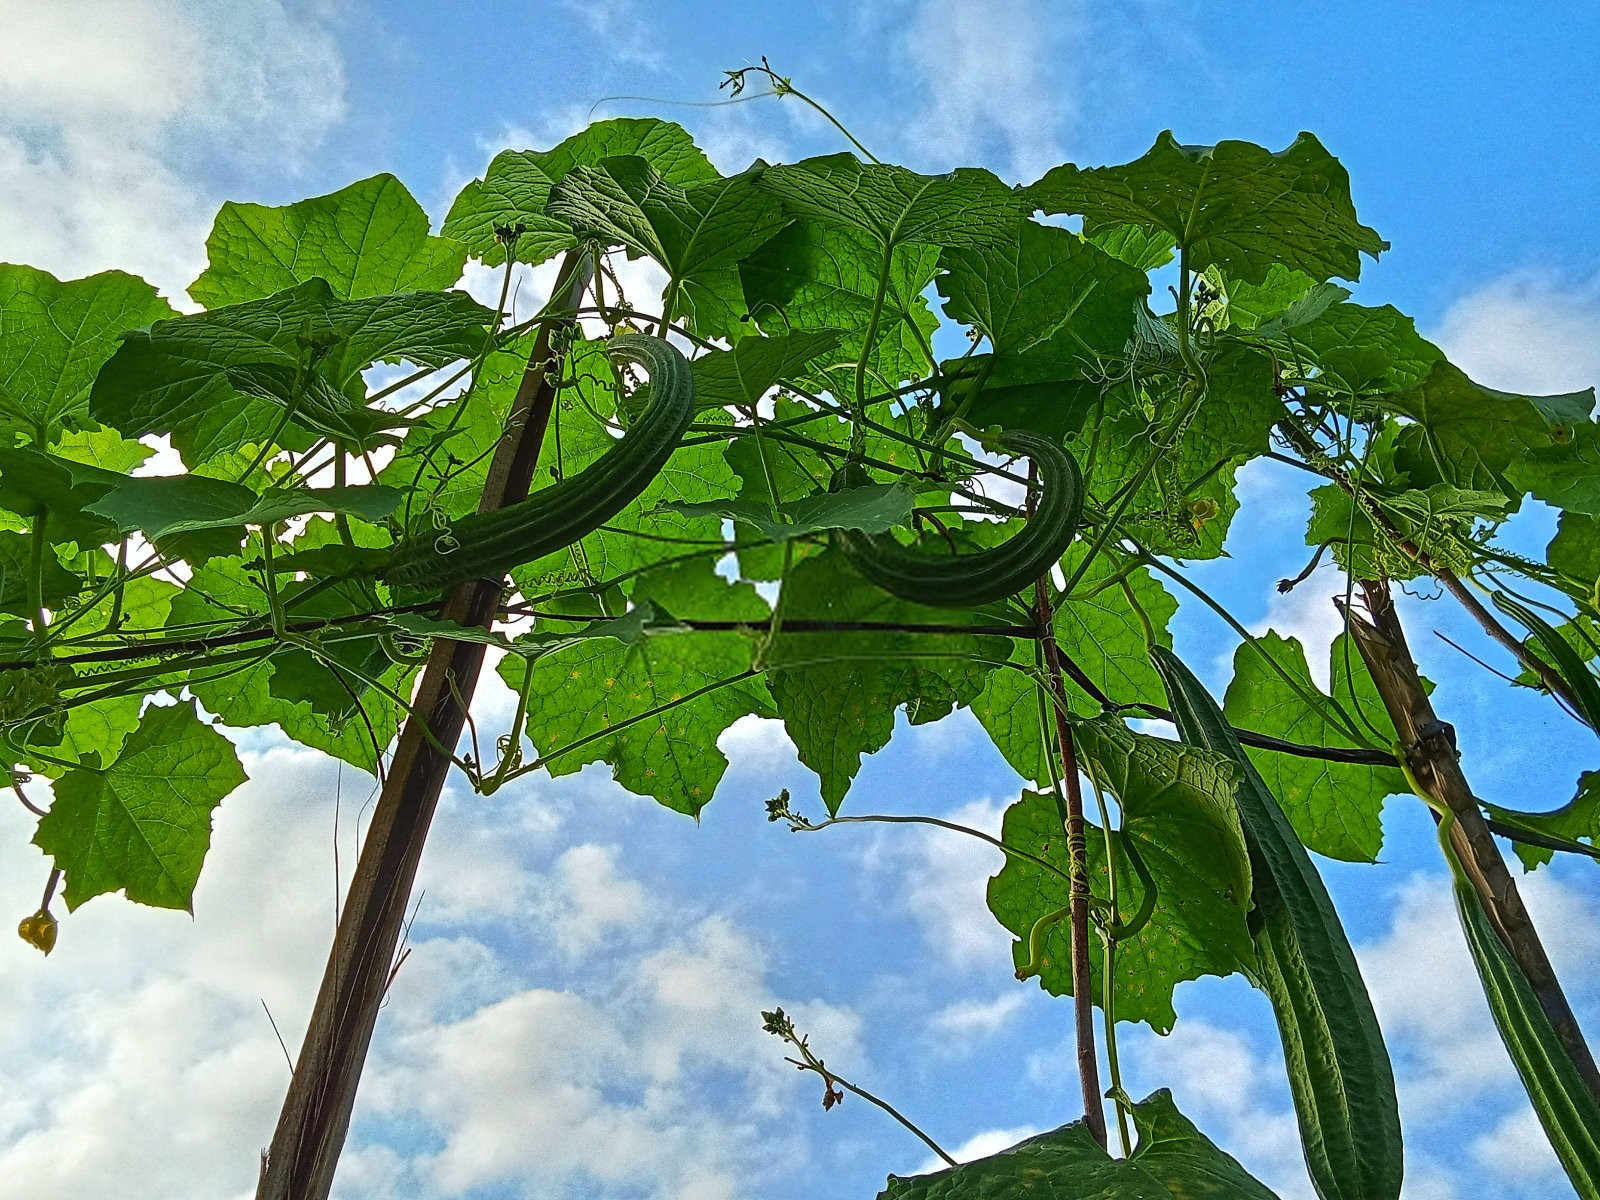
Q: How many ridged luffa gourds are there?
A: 5